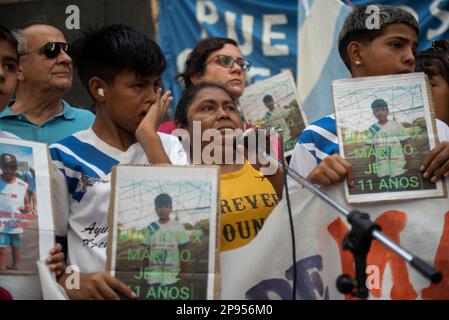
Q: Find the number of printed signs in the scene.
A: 4